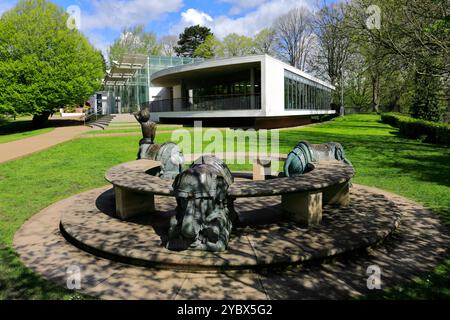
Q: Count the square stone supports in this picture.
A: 4